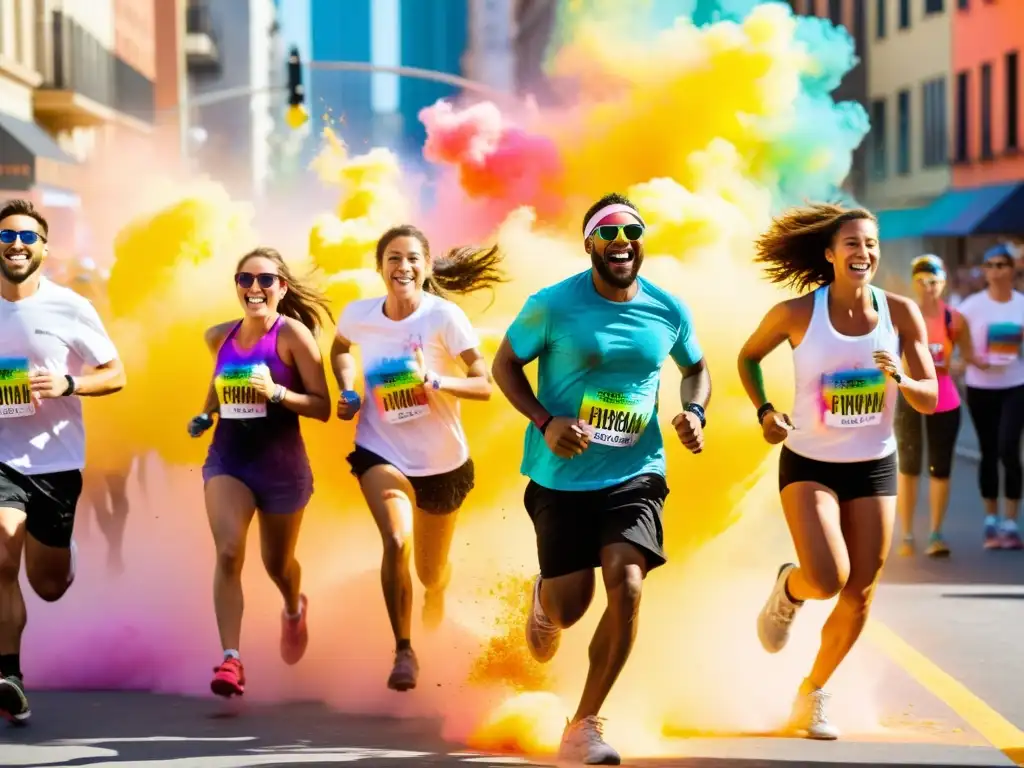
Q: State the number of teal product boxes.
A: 0